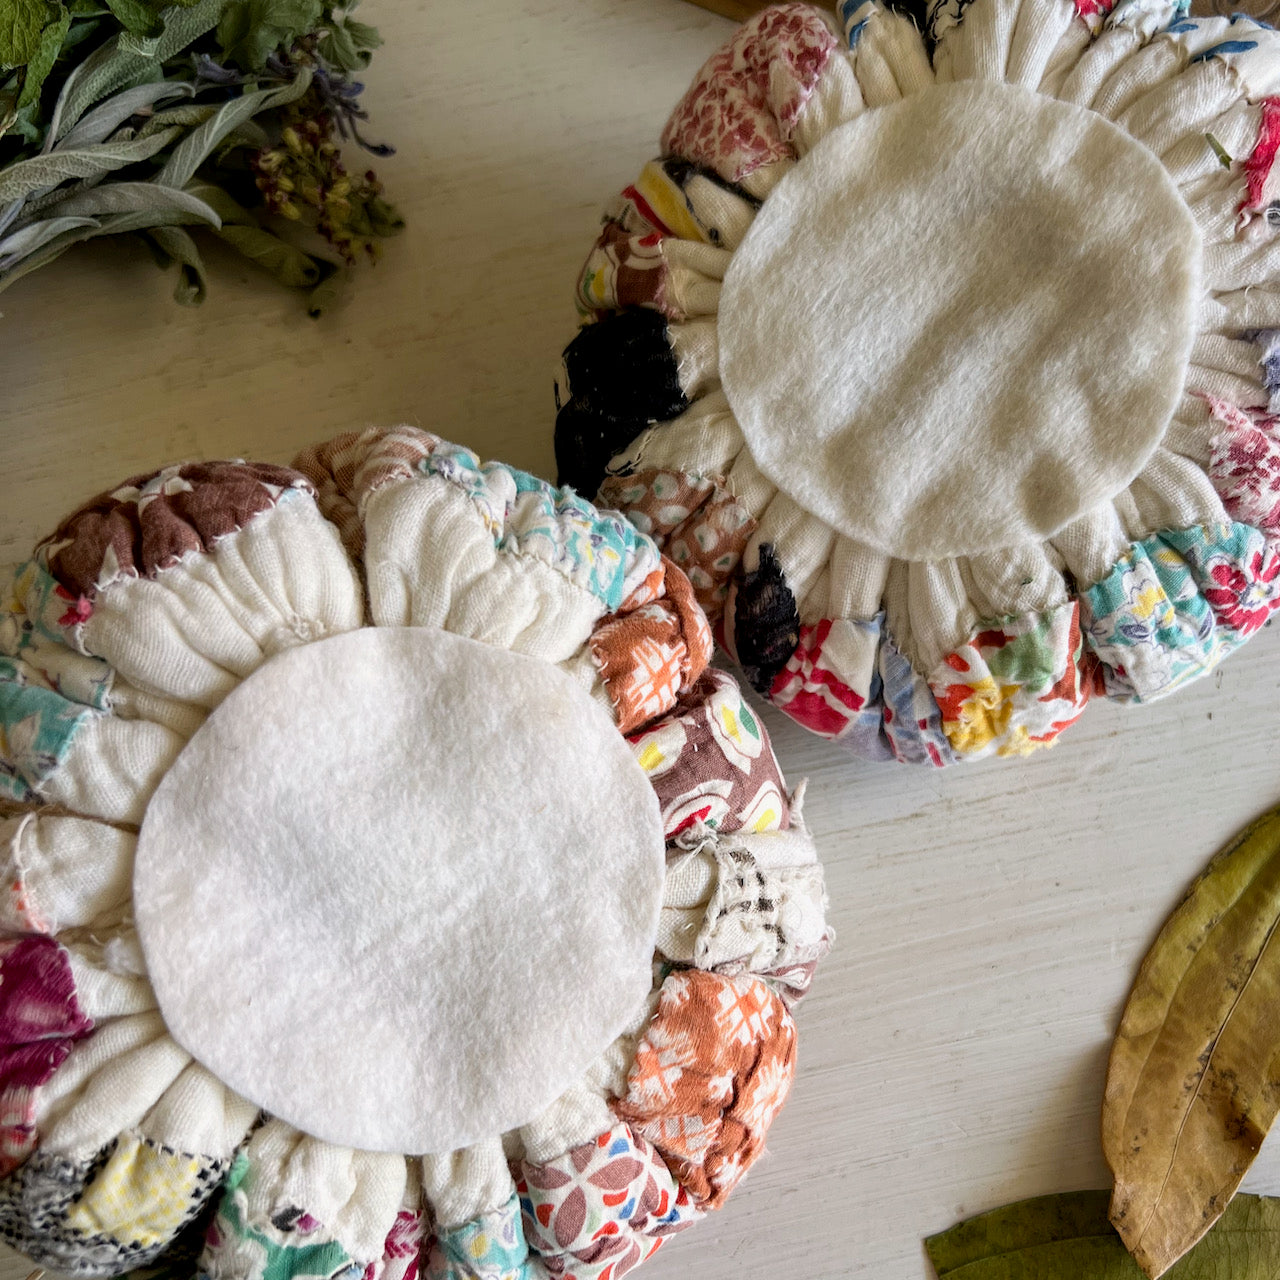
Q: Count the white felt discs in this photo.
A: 2